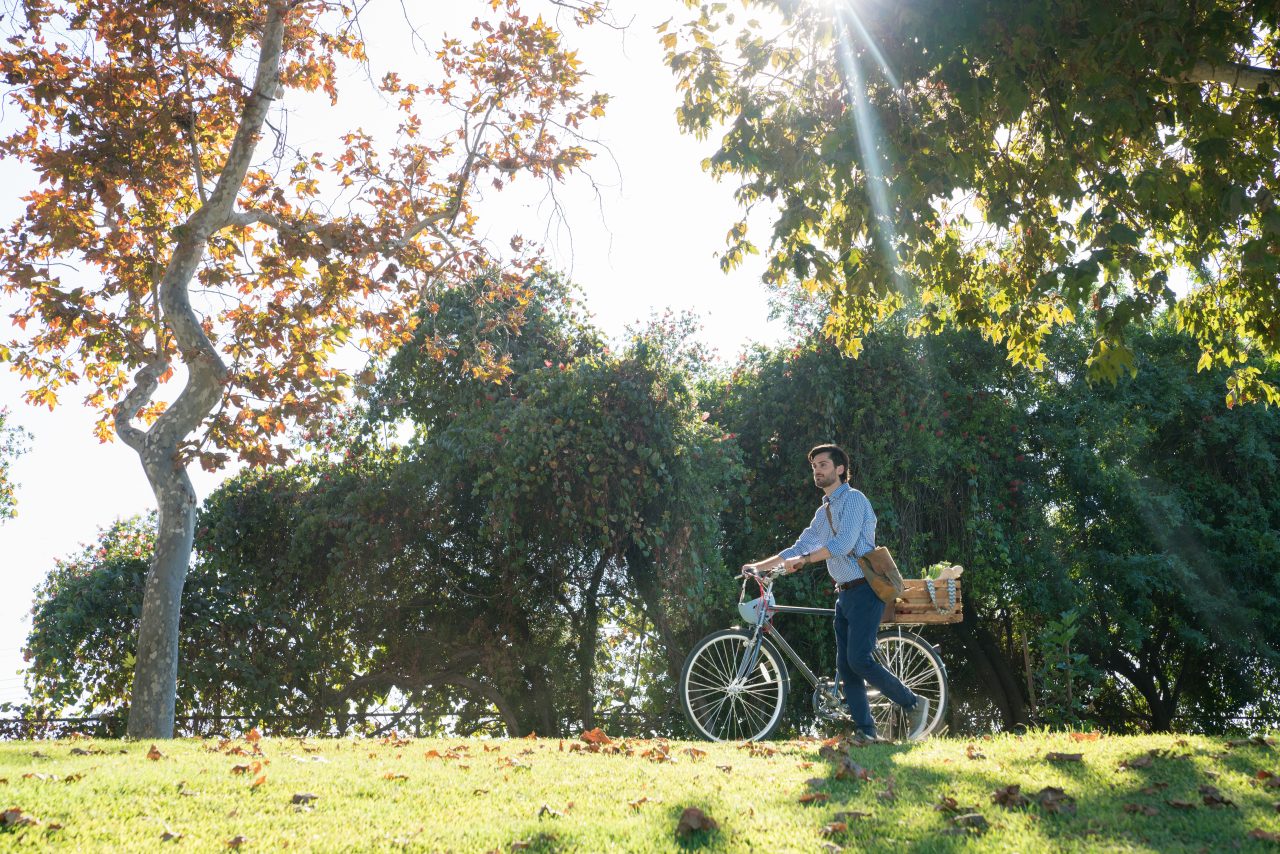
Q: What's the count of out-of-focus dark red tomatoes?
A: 0